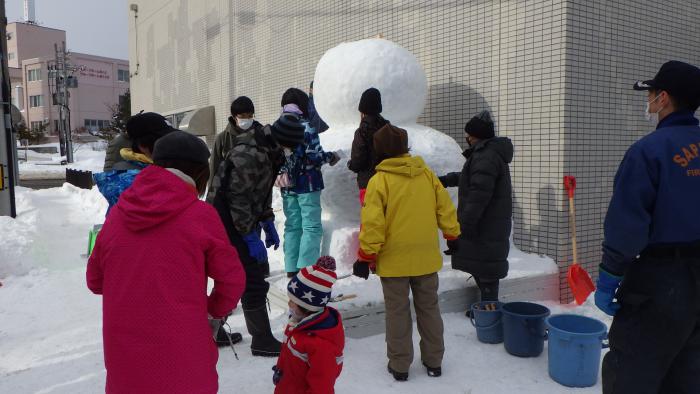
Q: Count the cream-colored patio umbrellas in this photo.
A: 0